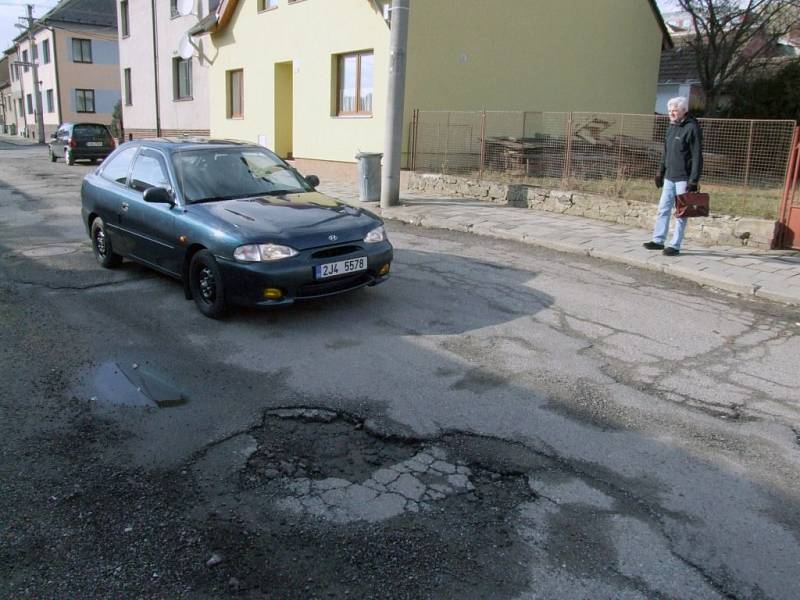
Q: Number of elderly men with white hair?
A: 1